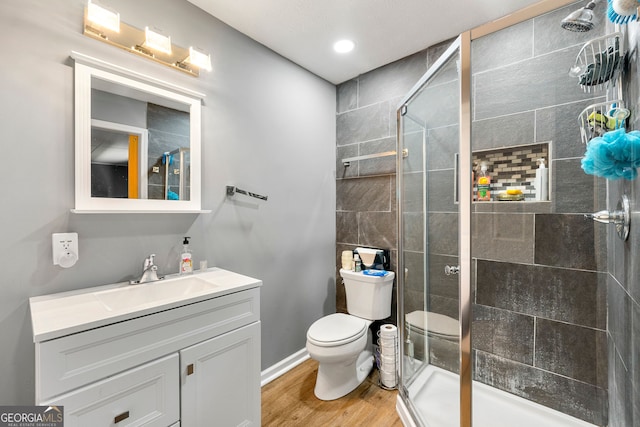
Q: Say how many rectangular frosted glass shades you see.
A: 3